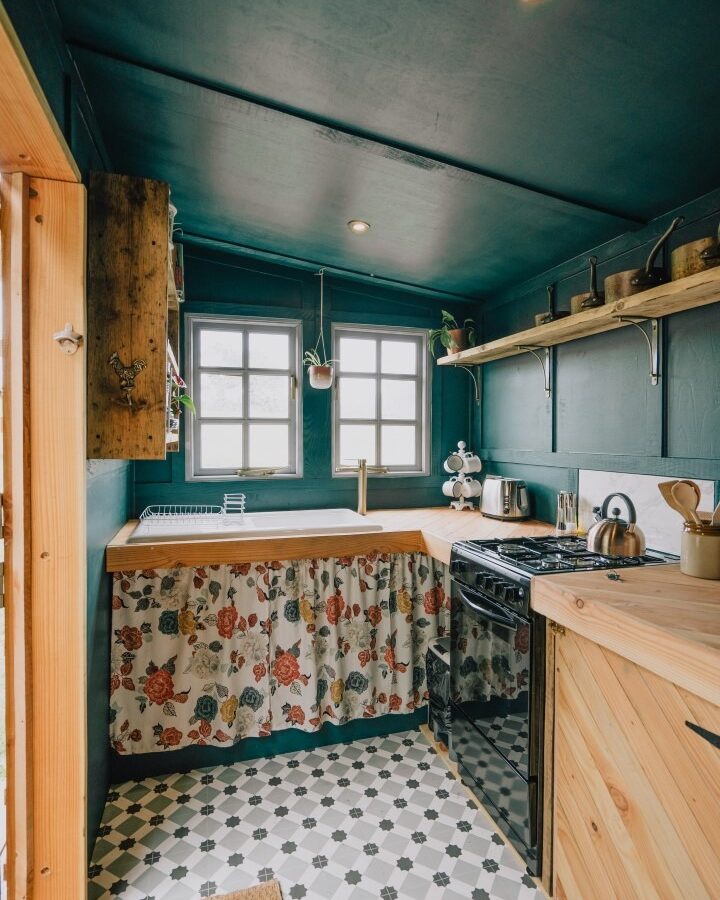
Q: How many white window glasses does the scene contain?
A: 12